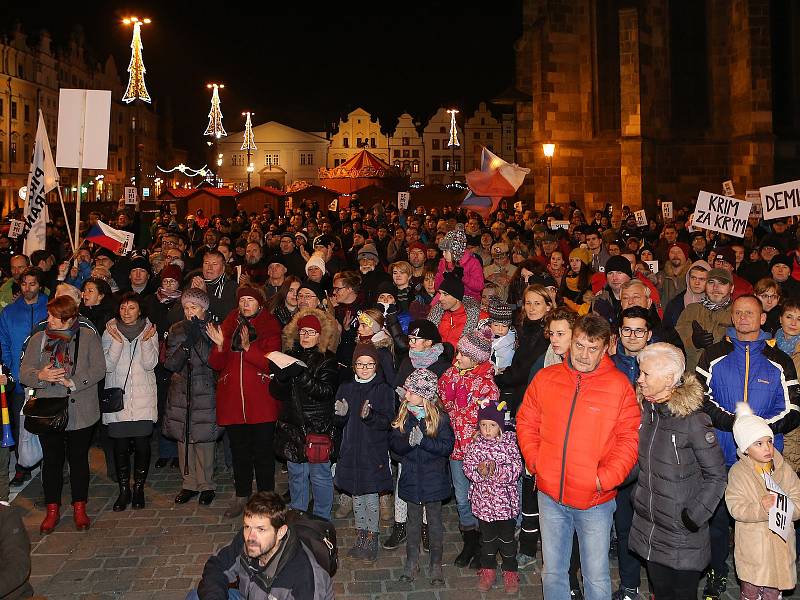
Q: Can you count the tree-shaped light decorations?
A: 4